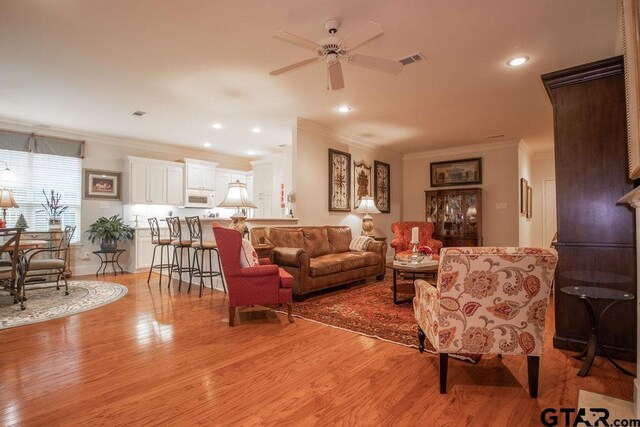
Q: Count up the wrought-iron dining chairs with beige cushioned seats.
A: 2